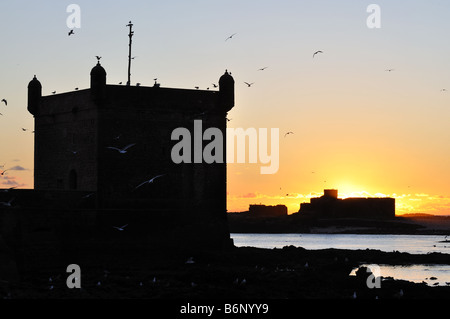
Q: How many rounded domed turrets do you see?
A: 3